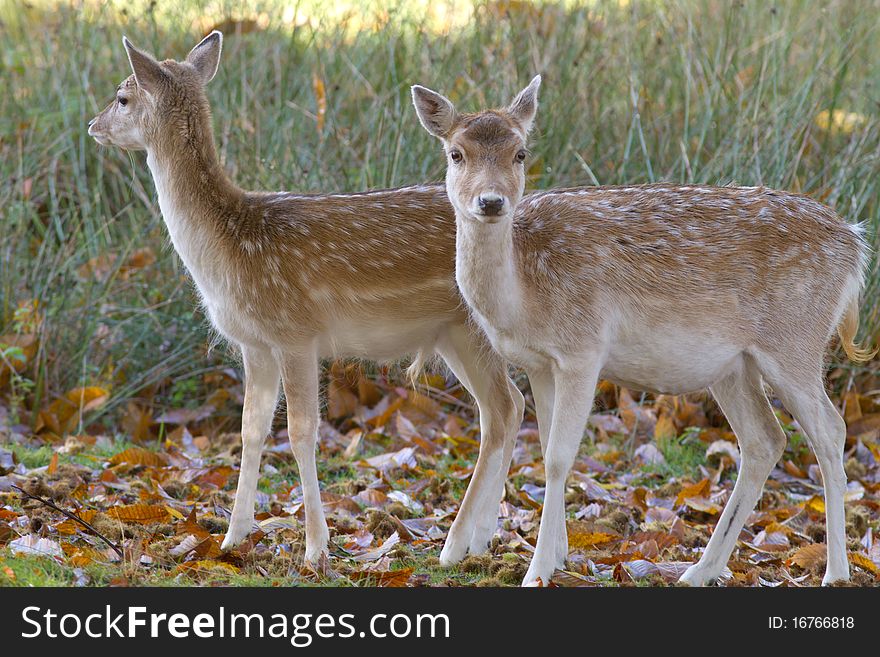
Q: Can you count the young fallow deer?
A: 2